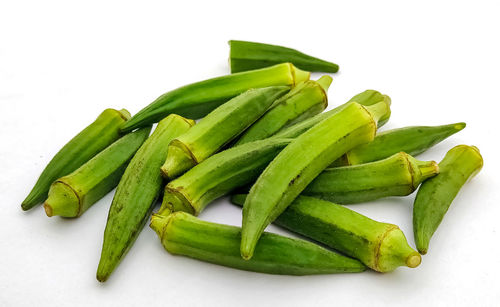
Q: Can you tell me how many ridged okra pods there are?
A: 15